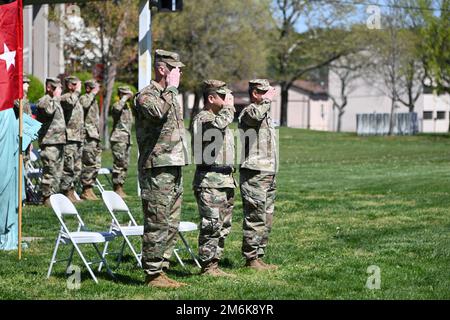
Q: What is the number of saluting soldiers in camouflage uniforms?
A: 7